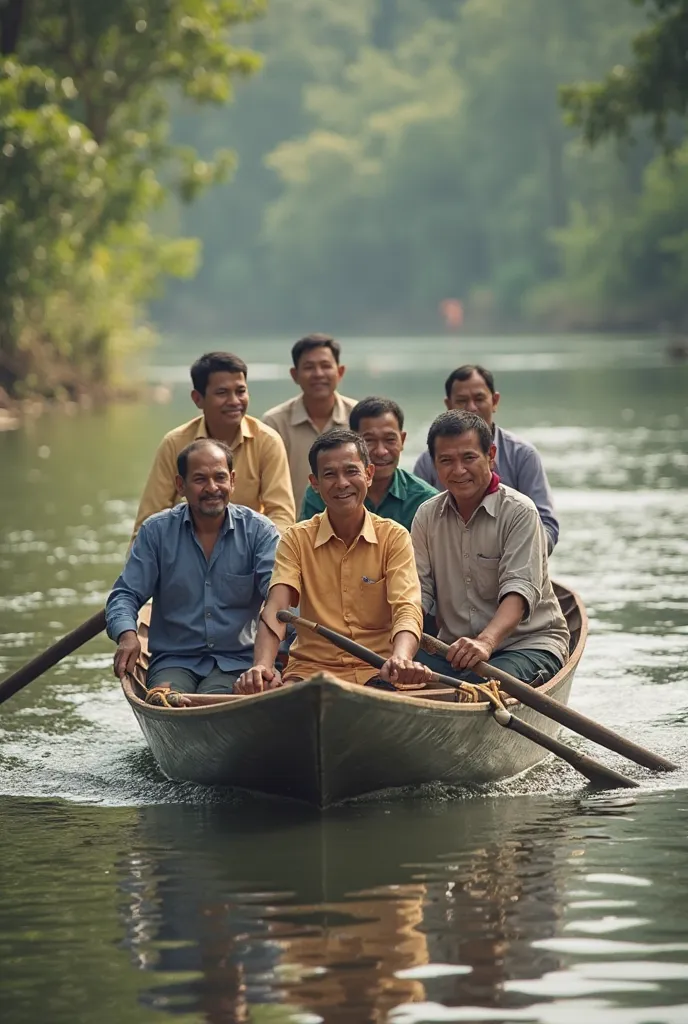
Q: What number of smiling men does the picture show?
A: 6